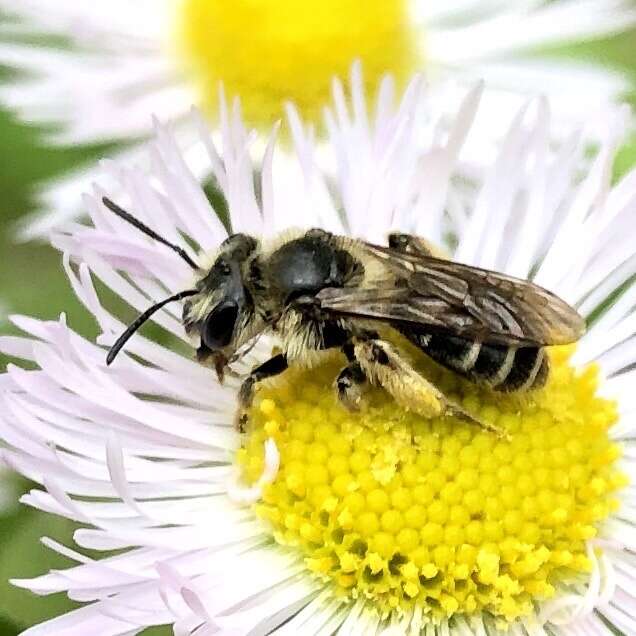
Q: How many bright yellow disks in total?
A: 2